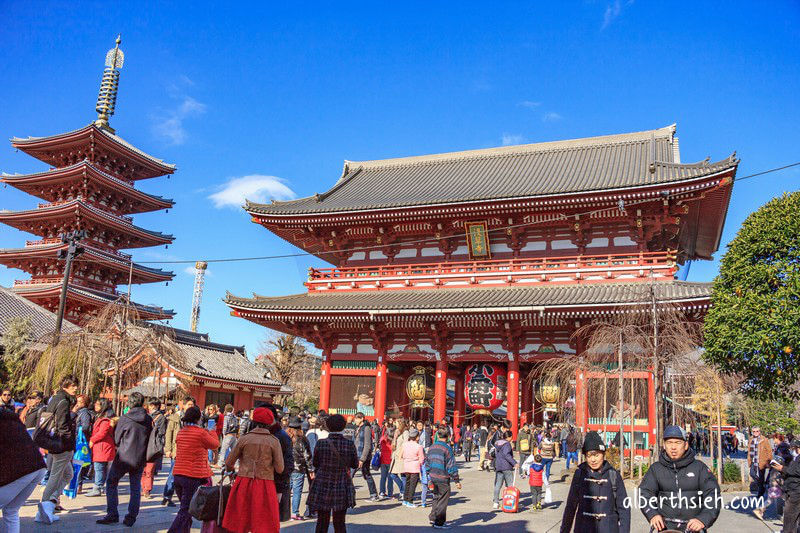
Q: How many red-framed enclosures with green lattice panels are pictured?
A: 2